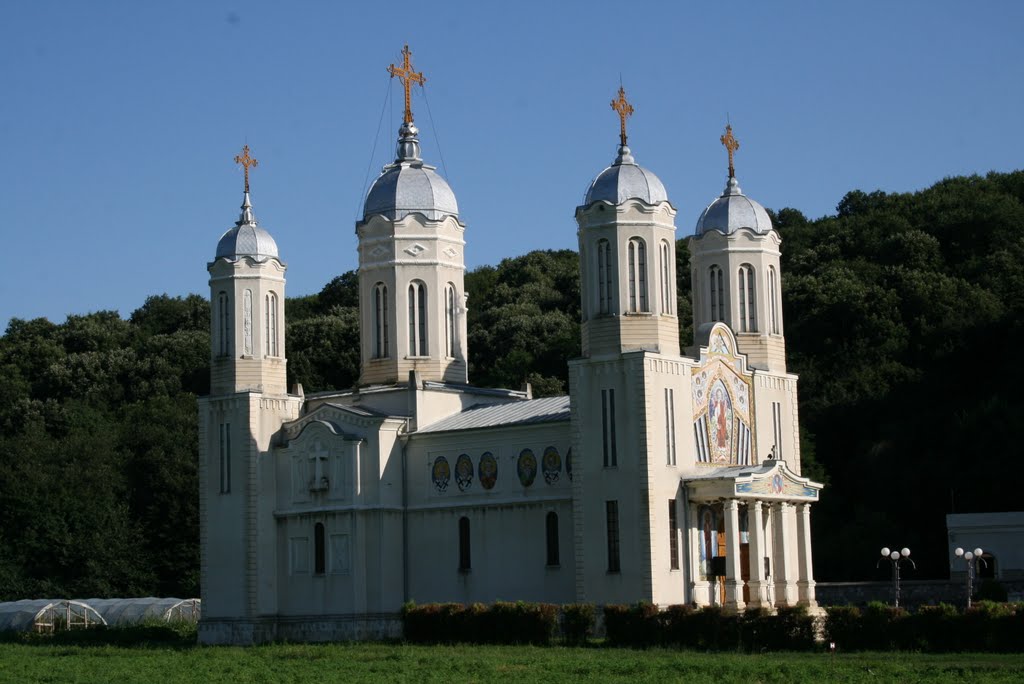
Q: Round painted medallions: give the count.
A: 6